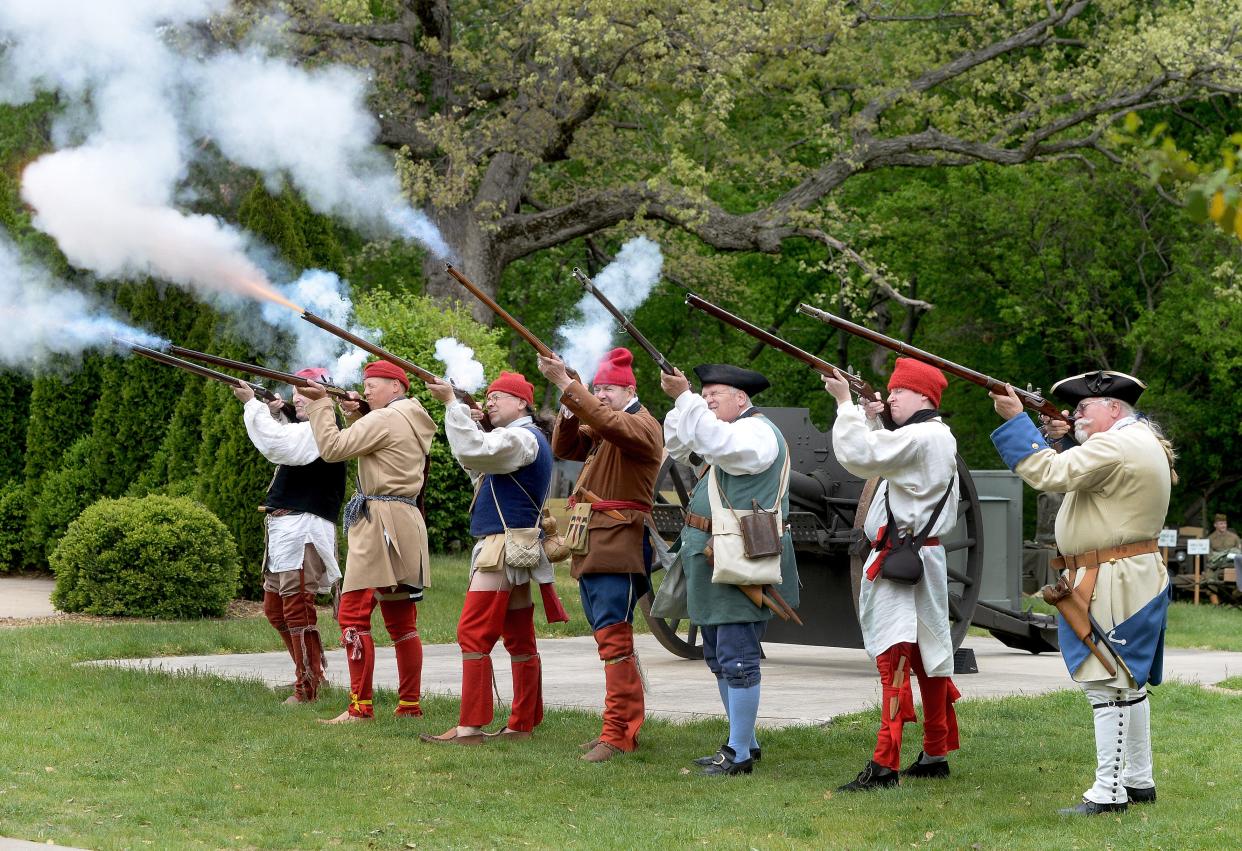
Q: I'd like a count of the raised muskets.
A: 7